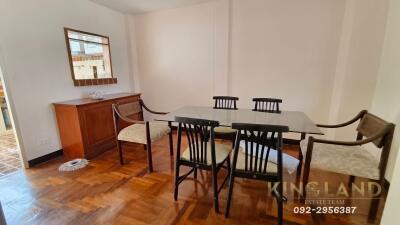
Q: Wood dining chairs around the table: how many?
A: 6